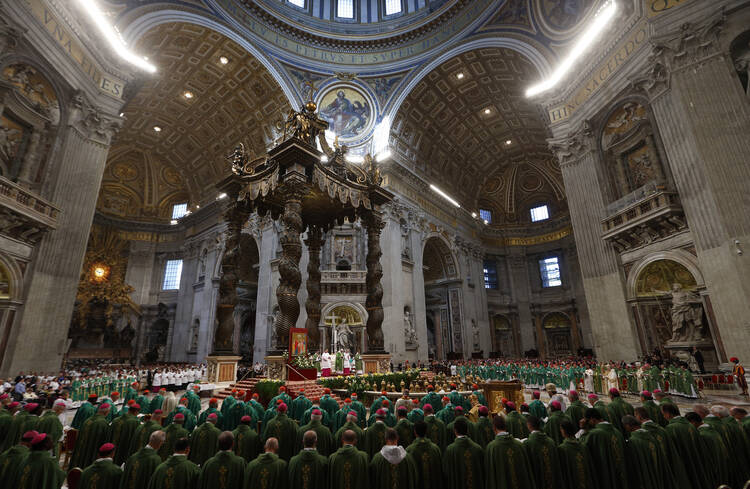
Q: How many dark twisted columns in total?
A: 4